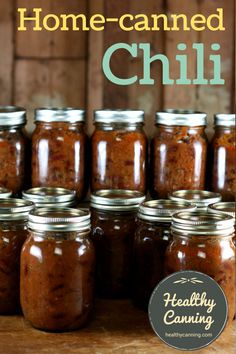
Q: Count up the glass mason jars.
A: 14